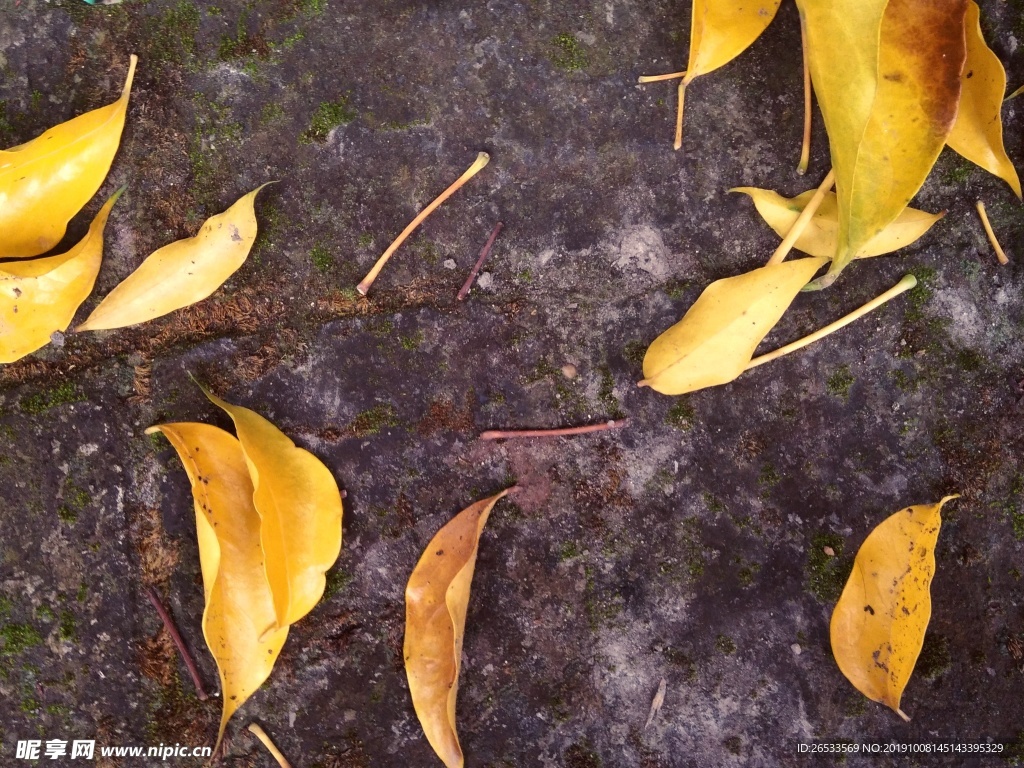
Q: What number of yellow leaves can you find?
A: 12